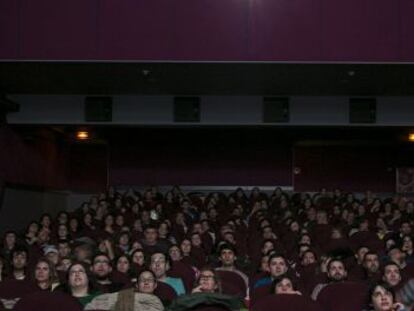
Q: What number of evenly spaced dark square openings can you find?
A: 4